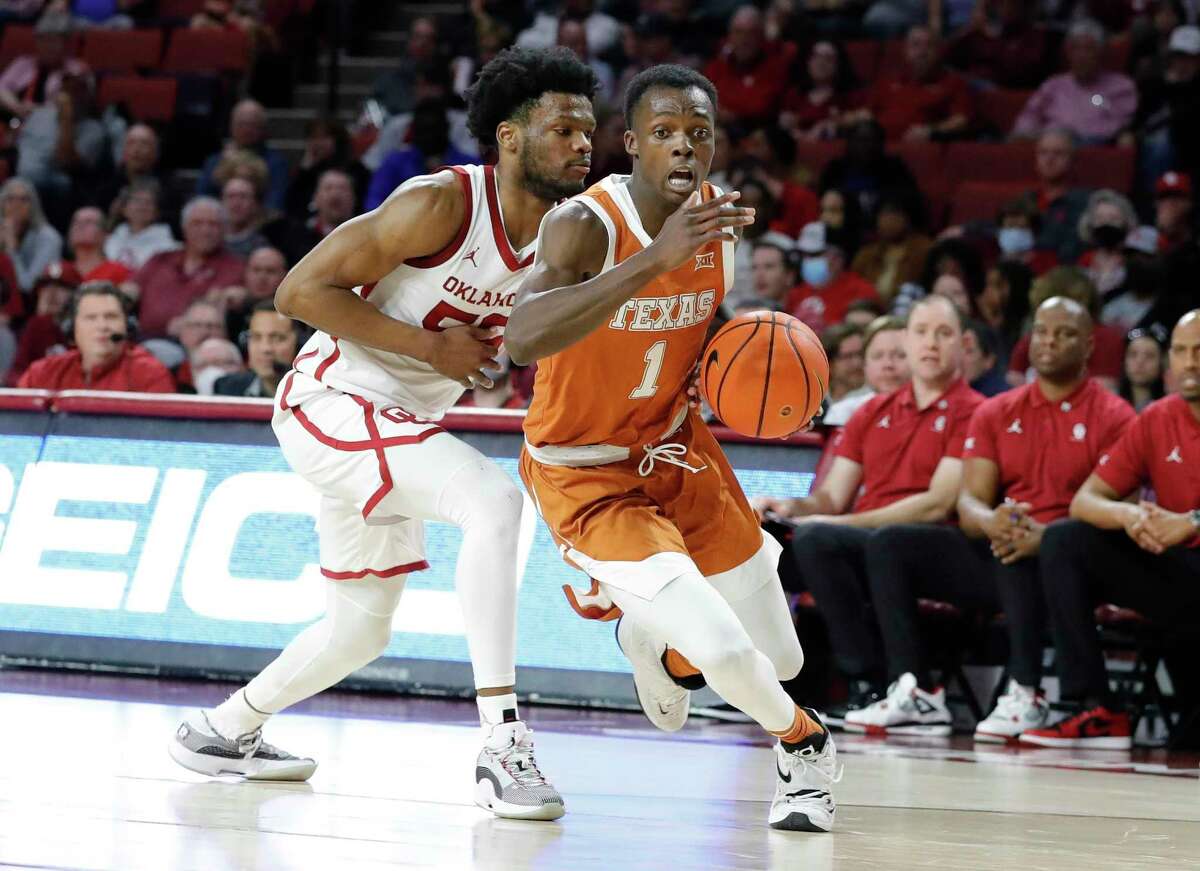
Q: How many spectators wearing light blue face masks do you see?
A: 2